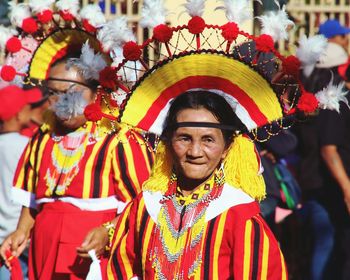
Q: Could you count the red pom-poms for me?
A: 15